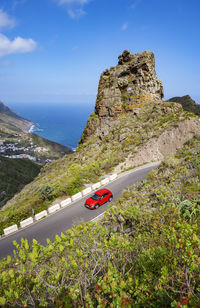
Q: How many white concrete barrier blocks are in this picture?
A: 10